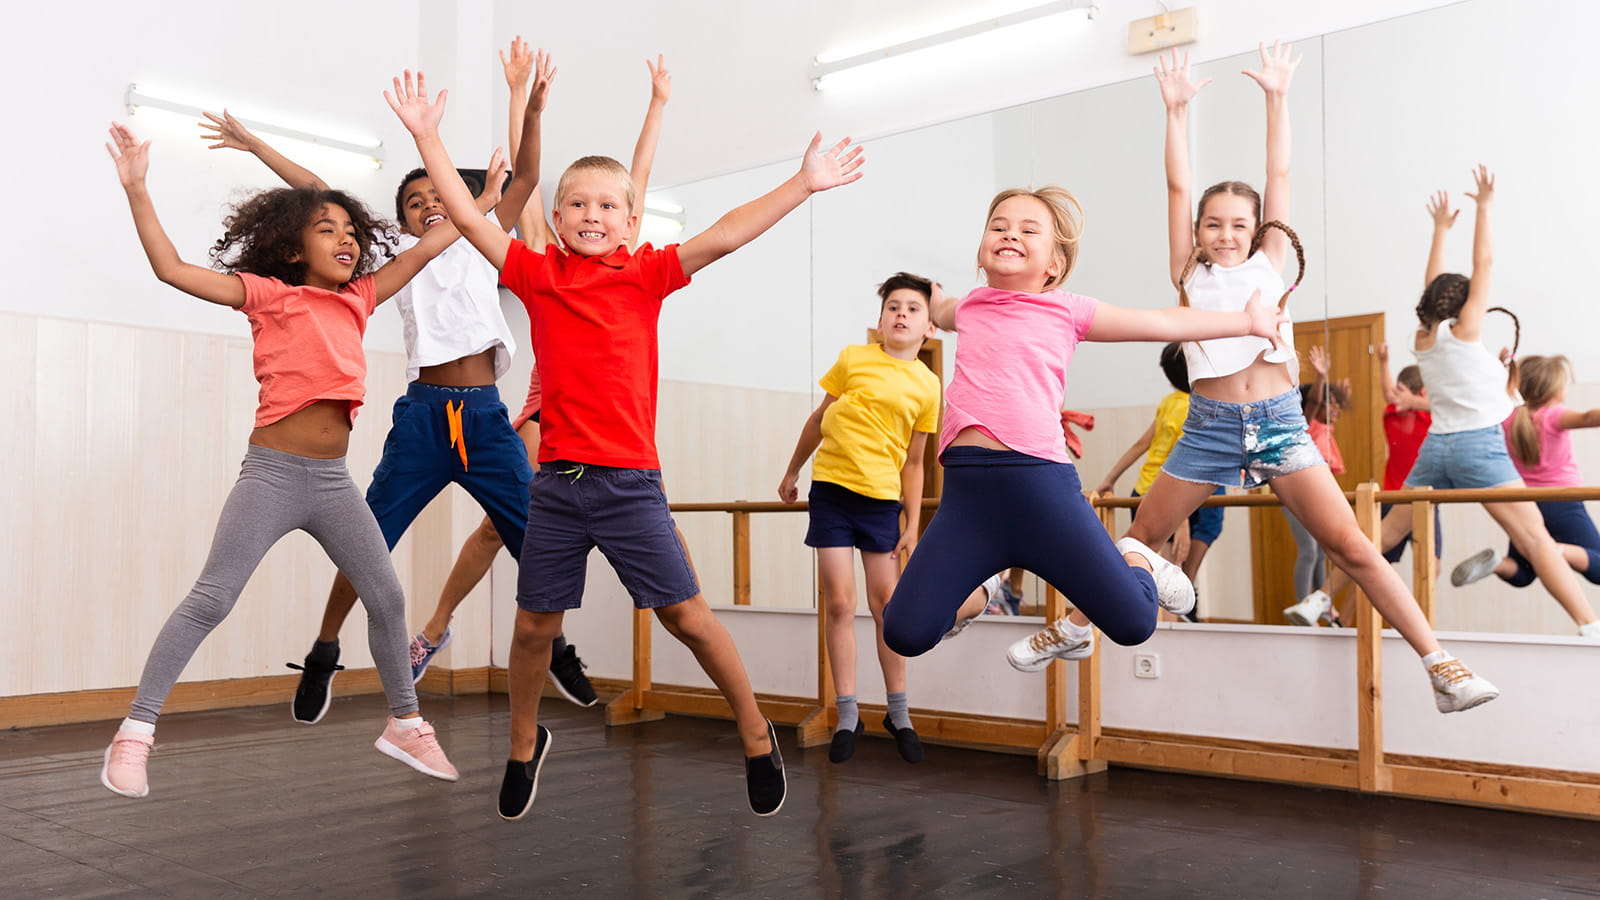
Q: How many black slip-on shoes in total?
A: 4